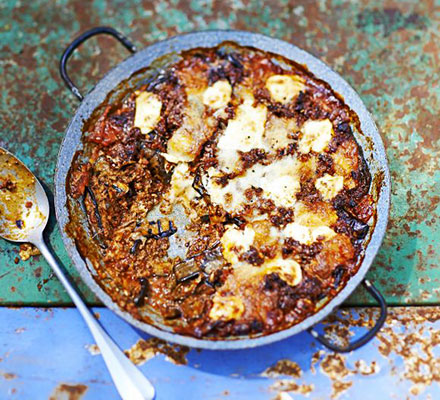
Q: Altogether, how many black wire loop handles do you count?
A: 2